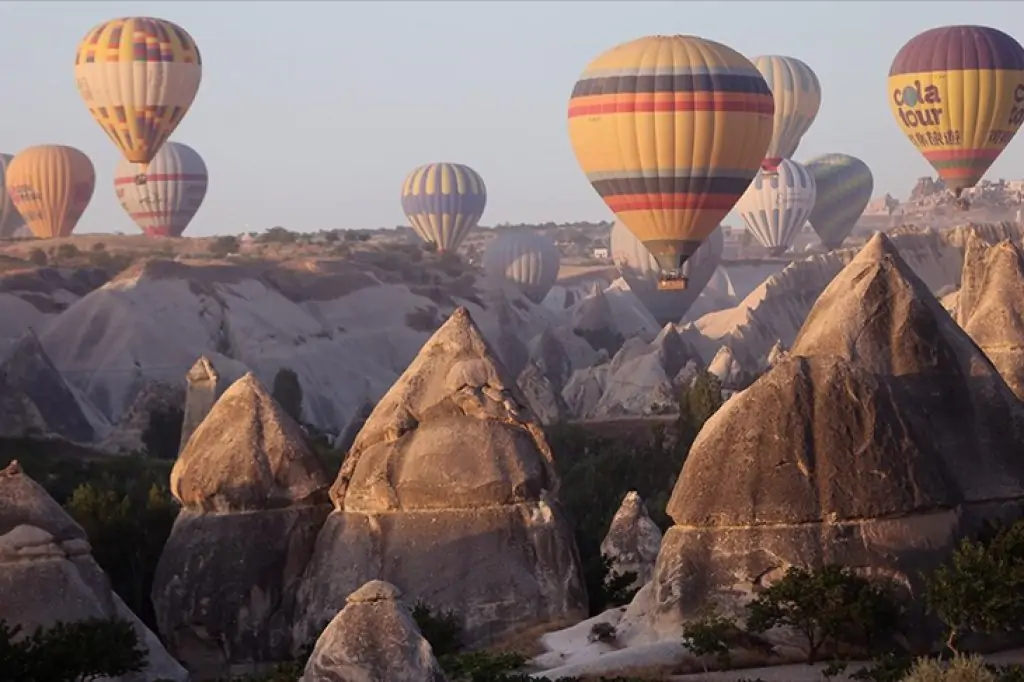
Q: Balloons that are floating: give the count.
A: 12